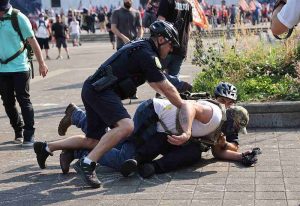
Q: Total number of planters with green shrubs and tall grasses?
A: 1